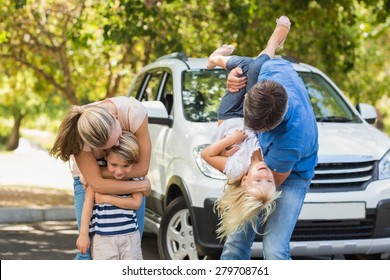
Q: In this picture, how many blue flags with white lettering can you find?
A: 0